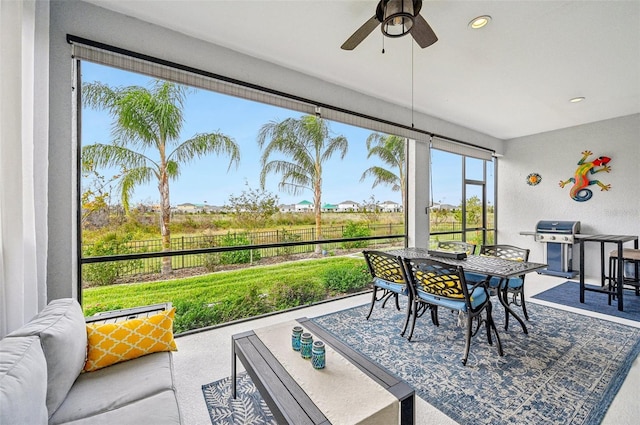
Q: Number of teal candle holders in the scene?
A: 3